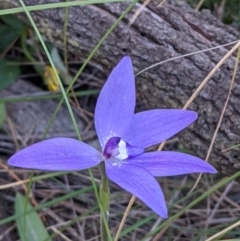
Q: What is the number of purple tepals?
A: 5